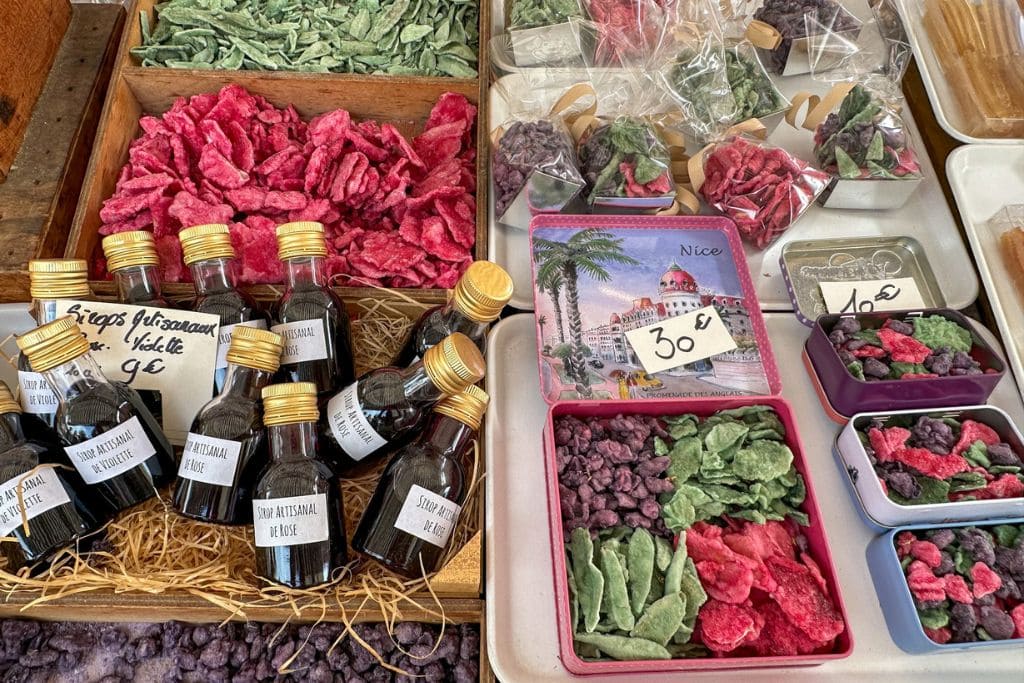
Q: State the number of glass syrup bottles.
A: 11